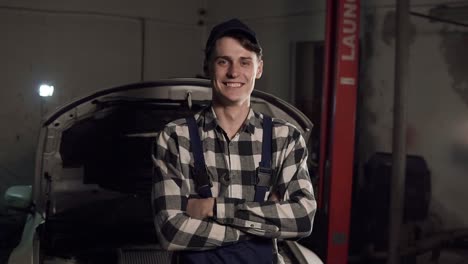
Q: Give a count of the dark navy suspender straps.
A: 2